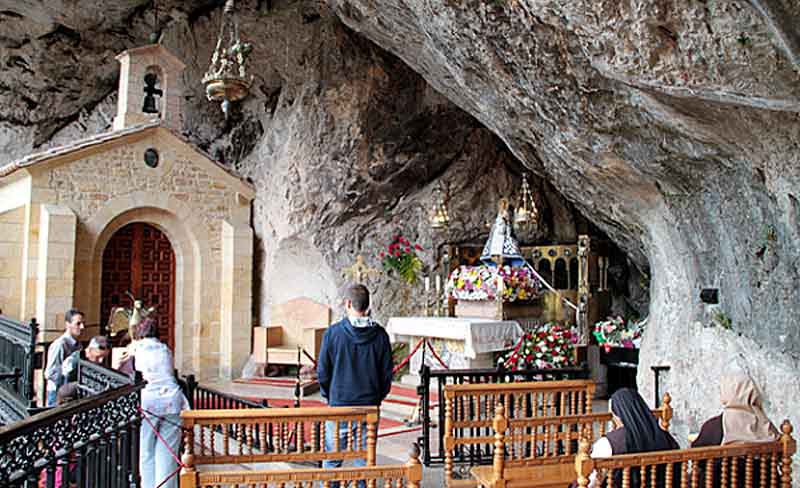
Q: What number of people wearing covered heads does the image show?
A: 2